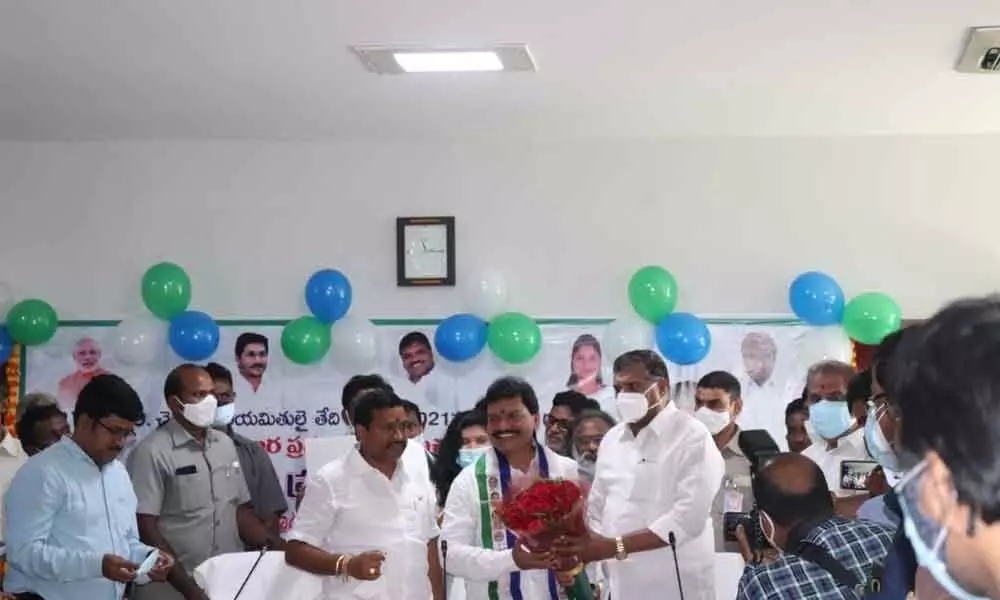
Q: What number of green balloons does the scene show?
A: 6